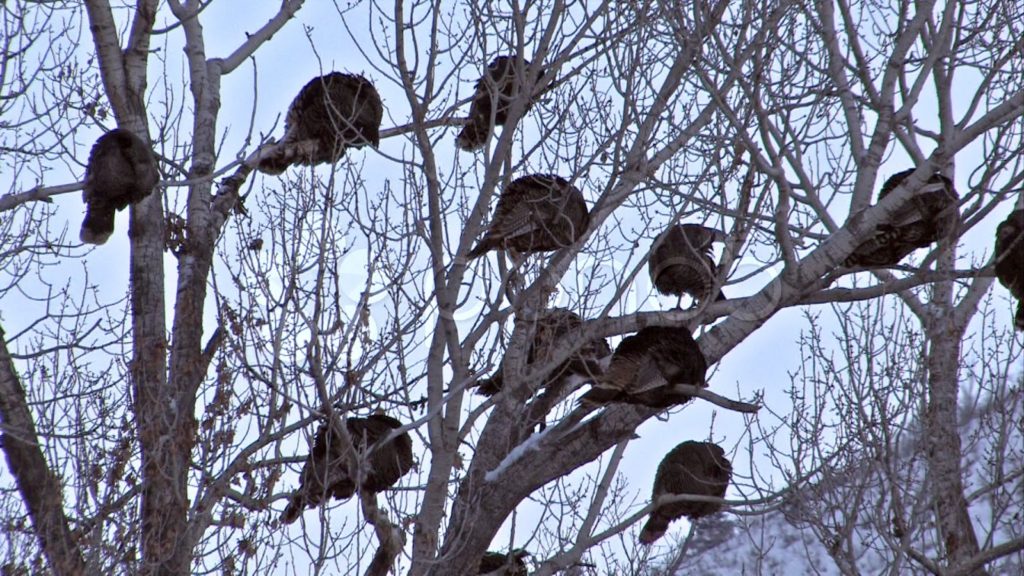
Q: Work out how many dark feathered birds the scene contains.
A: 12